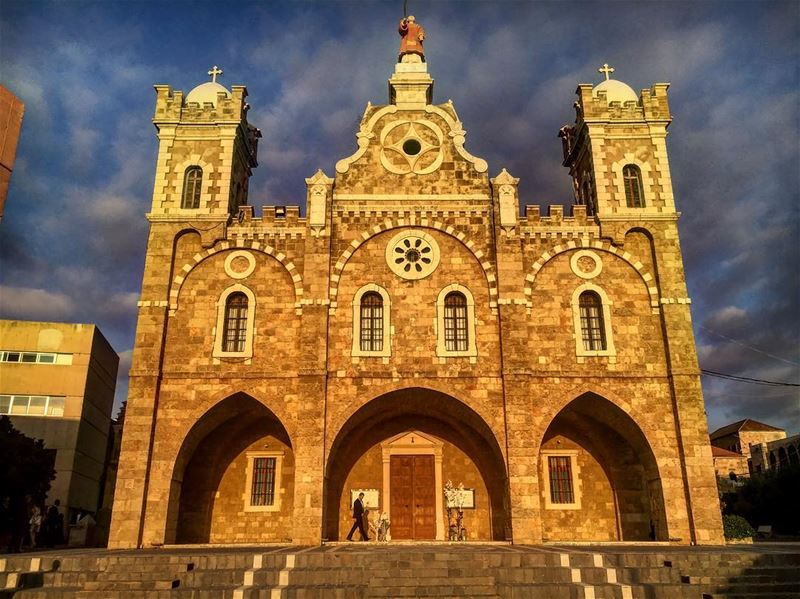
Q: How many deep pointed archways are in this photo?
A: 3